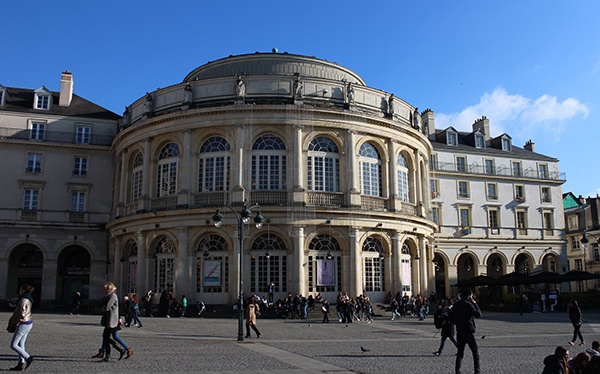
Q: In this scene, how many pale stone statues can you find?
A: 8